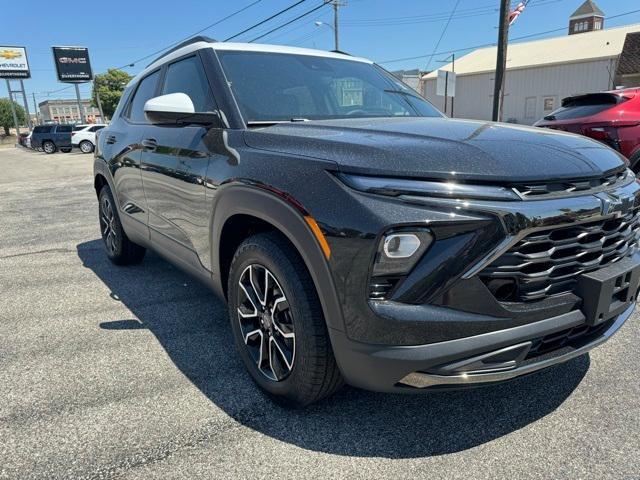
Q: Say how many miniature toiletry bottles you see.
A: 0